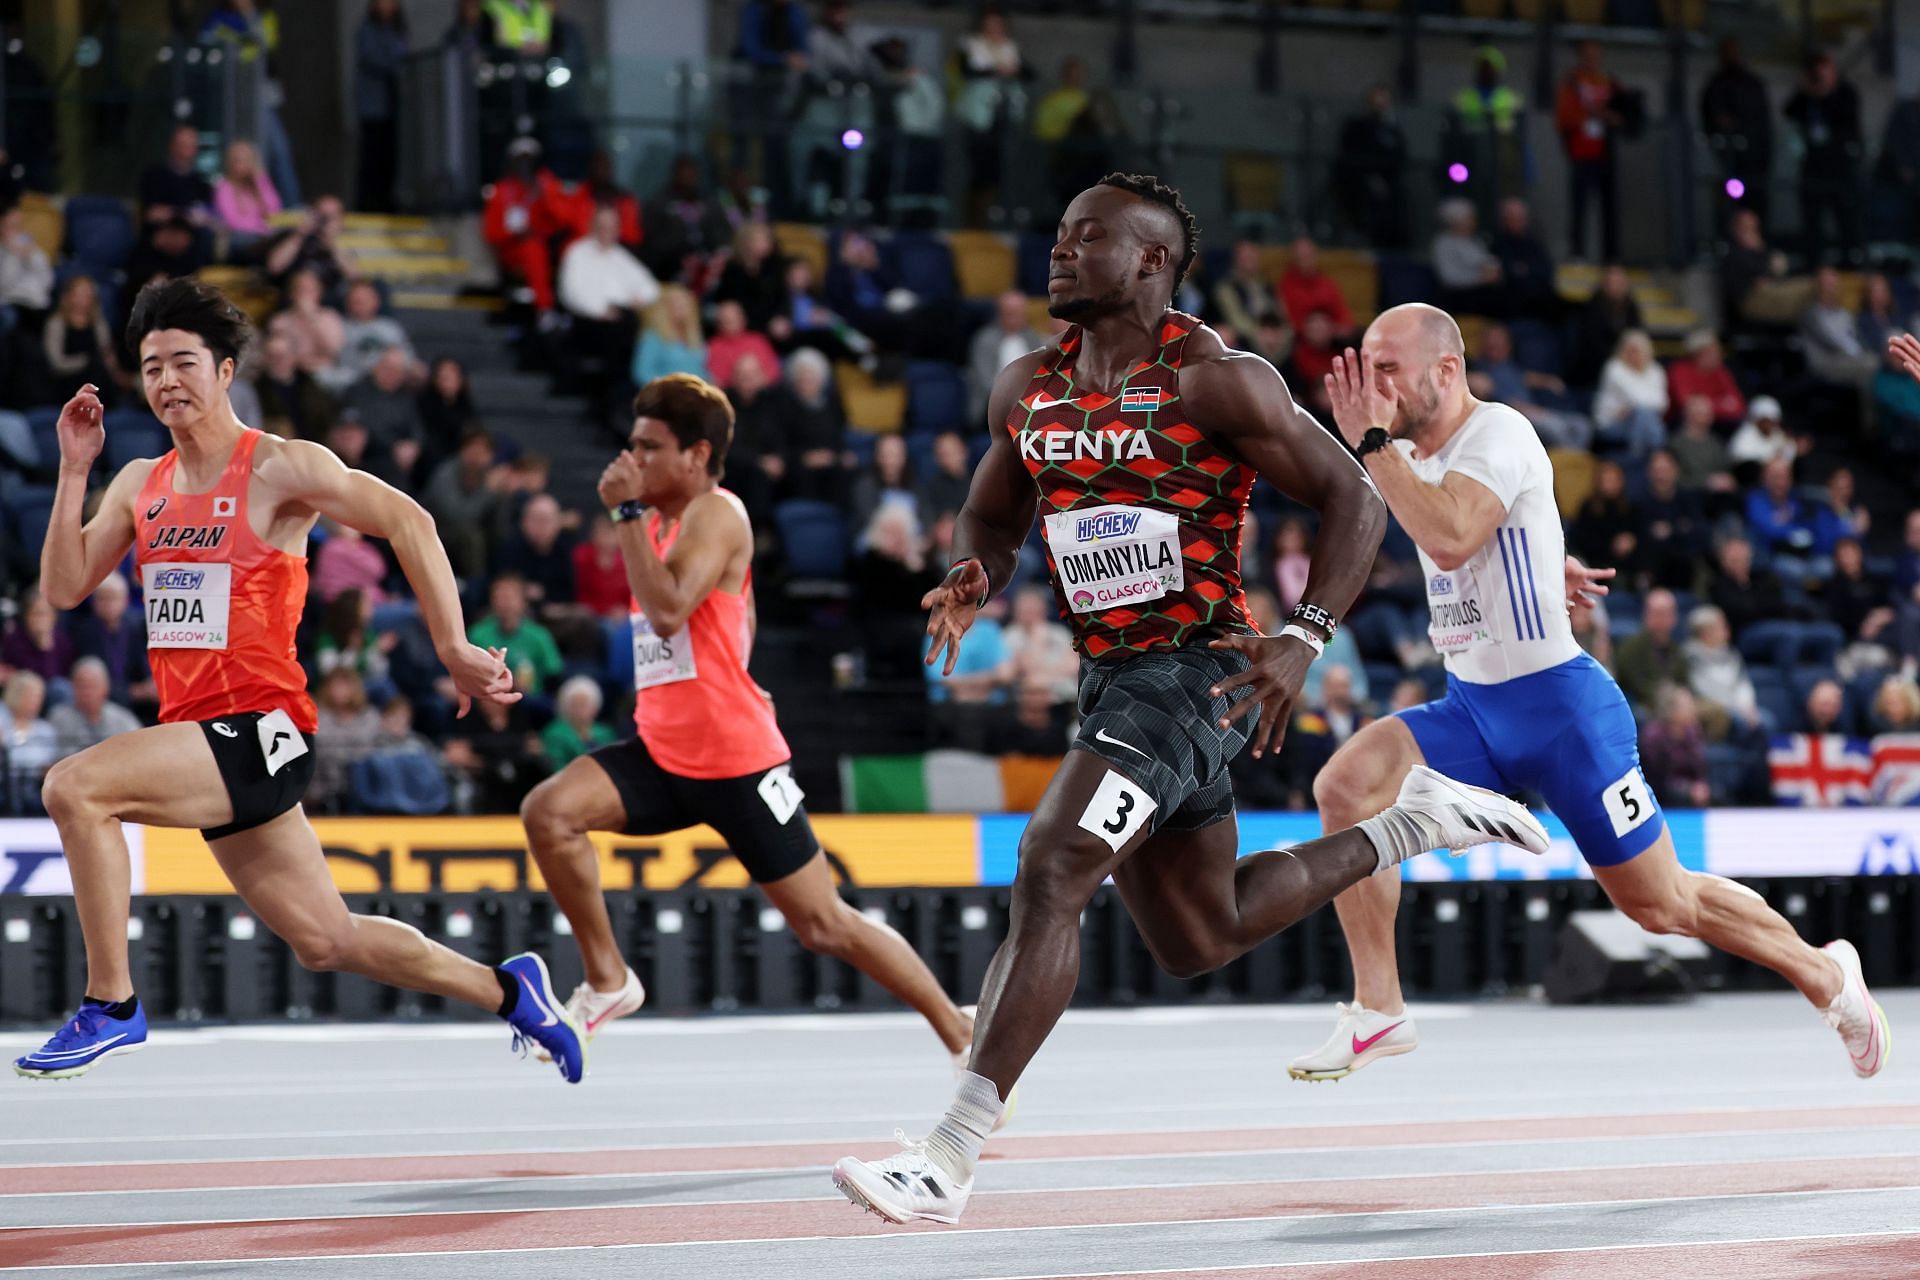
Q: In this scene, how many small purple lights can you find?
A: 3